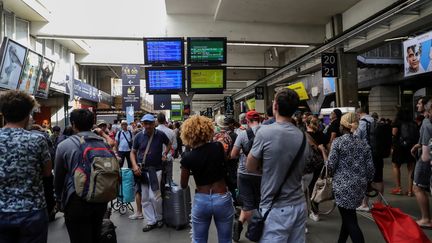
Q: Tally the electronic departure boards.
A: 4